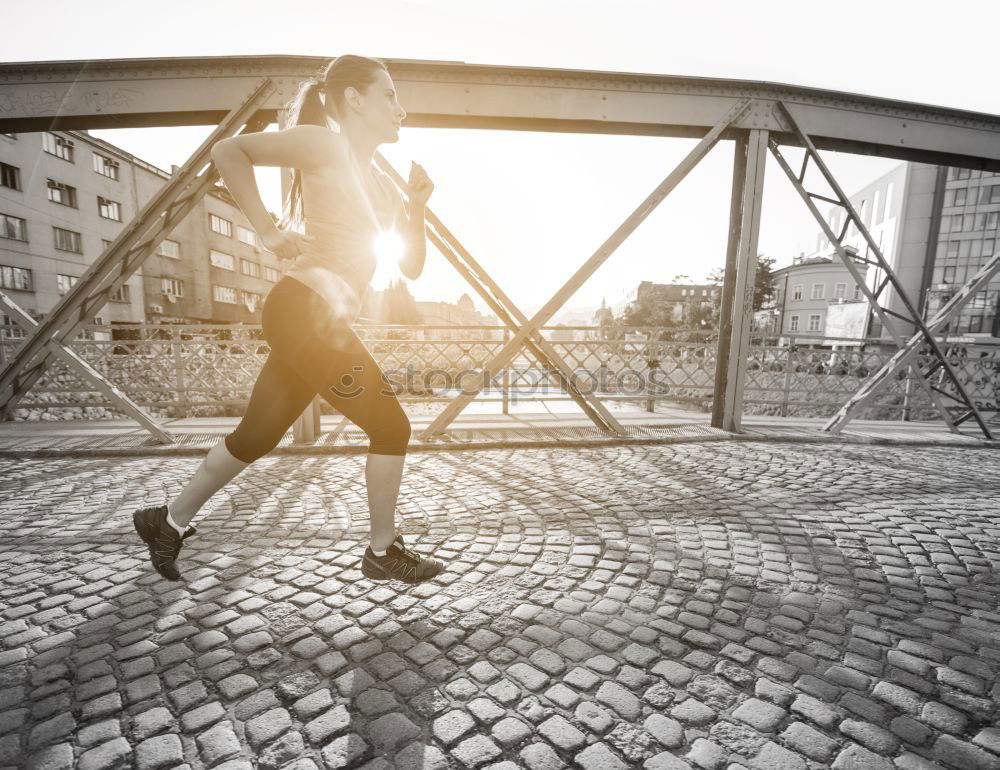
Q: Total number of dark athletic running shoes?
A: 2